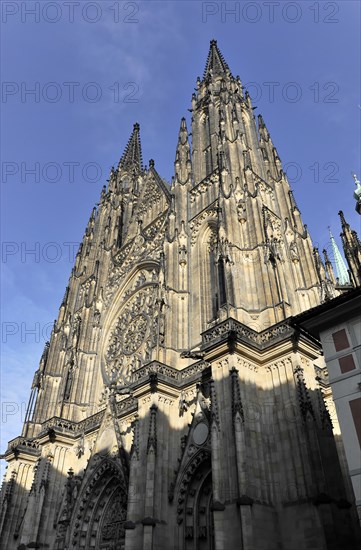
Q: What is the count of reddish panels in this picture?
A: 3